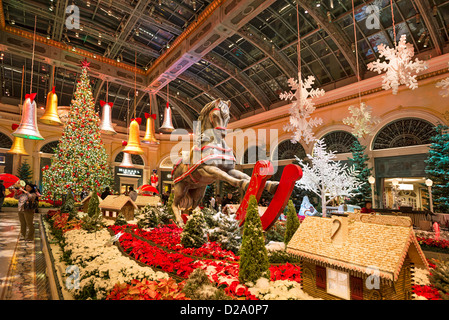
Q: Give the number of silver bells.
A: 4